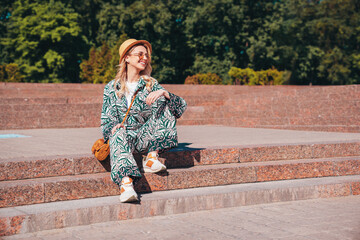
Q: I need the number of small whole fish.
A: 0